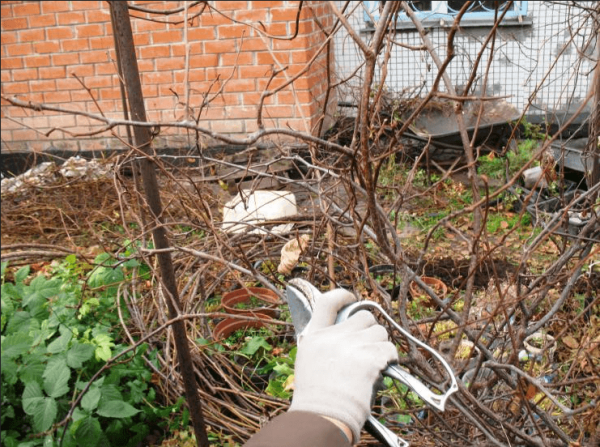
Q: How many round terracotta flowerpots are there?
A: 3